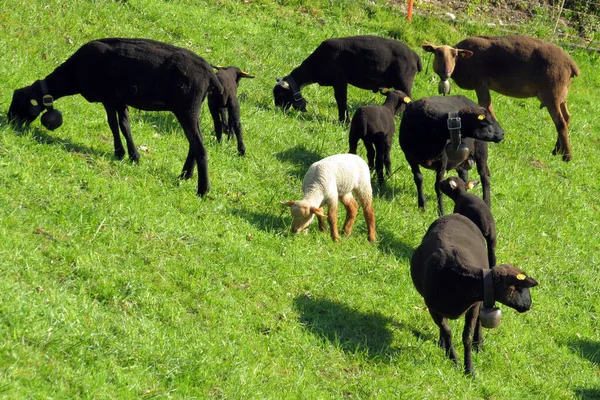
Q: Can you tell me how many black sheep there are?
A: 7